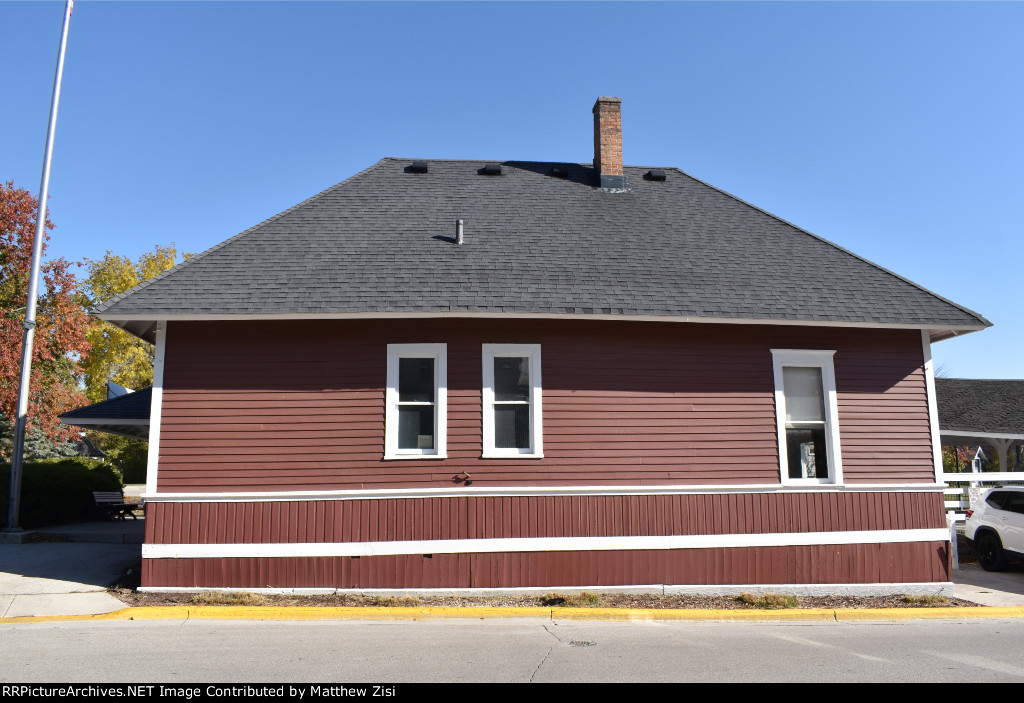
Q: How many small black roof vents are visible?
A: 4